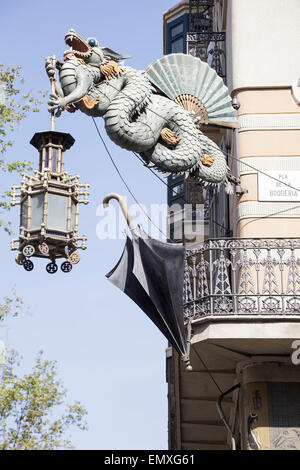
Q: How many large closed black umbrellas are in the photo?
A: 1